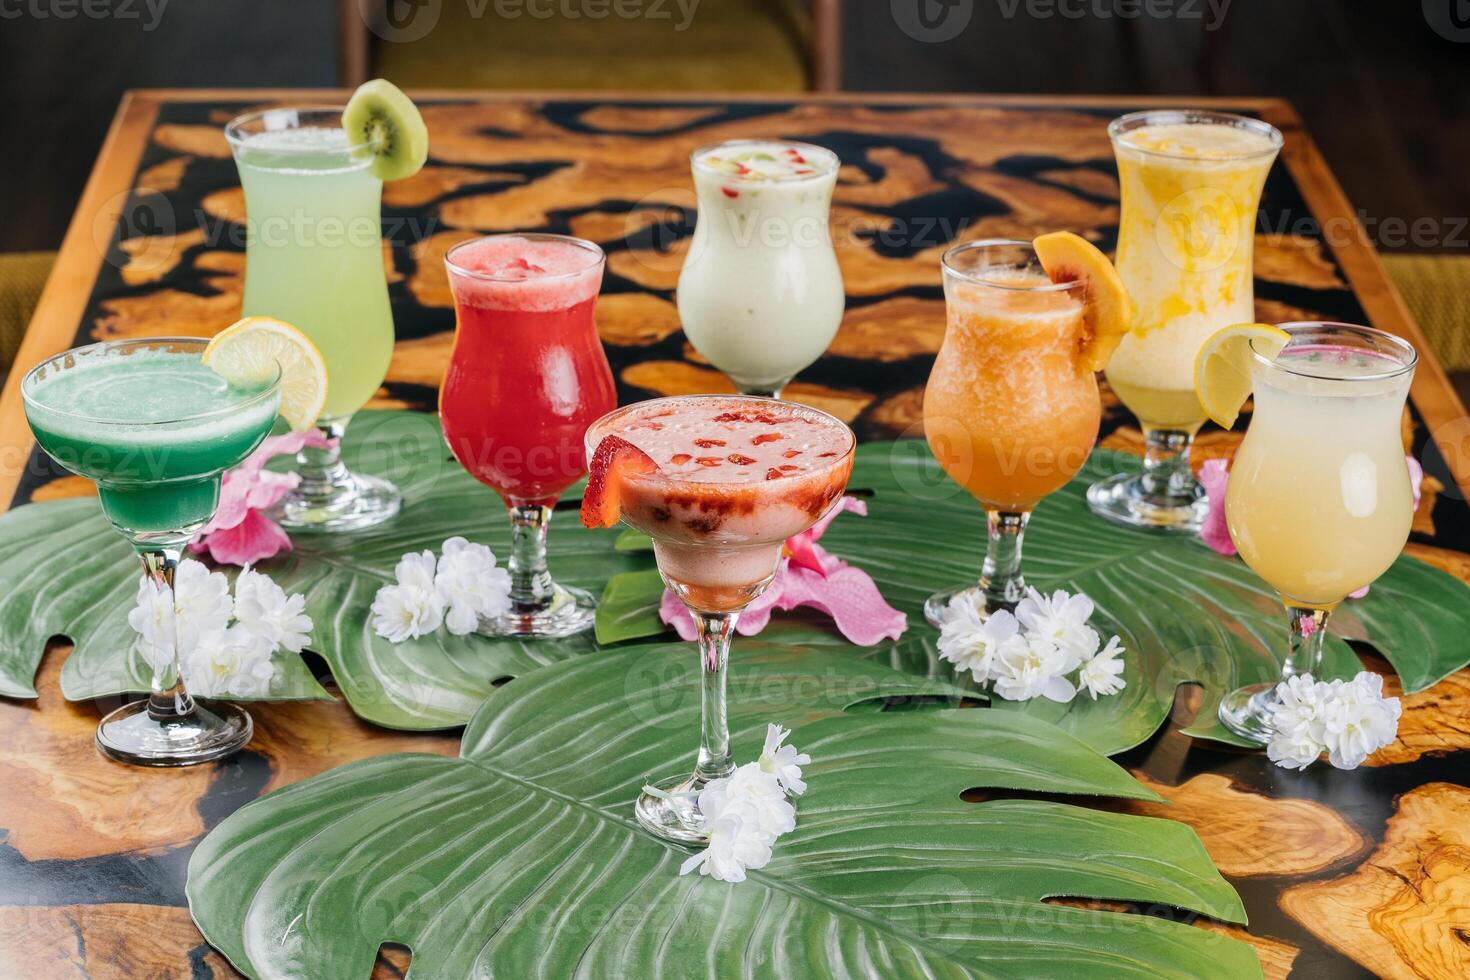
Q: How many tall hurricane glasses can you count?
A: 6